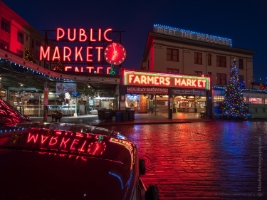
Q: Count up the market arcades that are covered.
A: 2